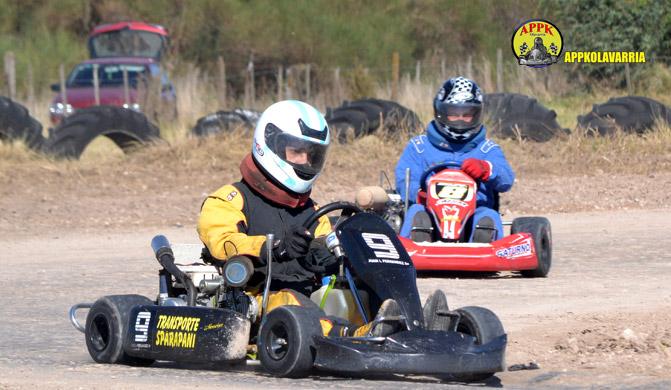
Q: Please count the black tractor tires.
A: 6